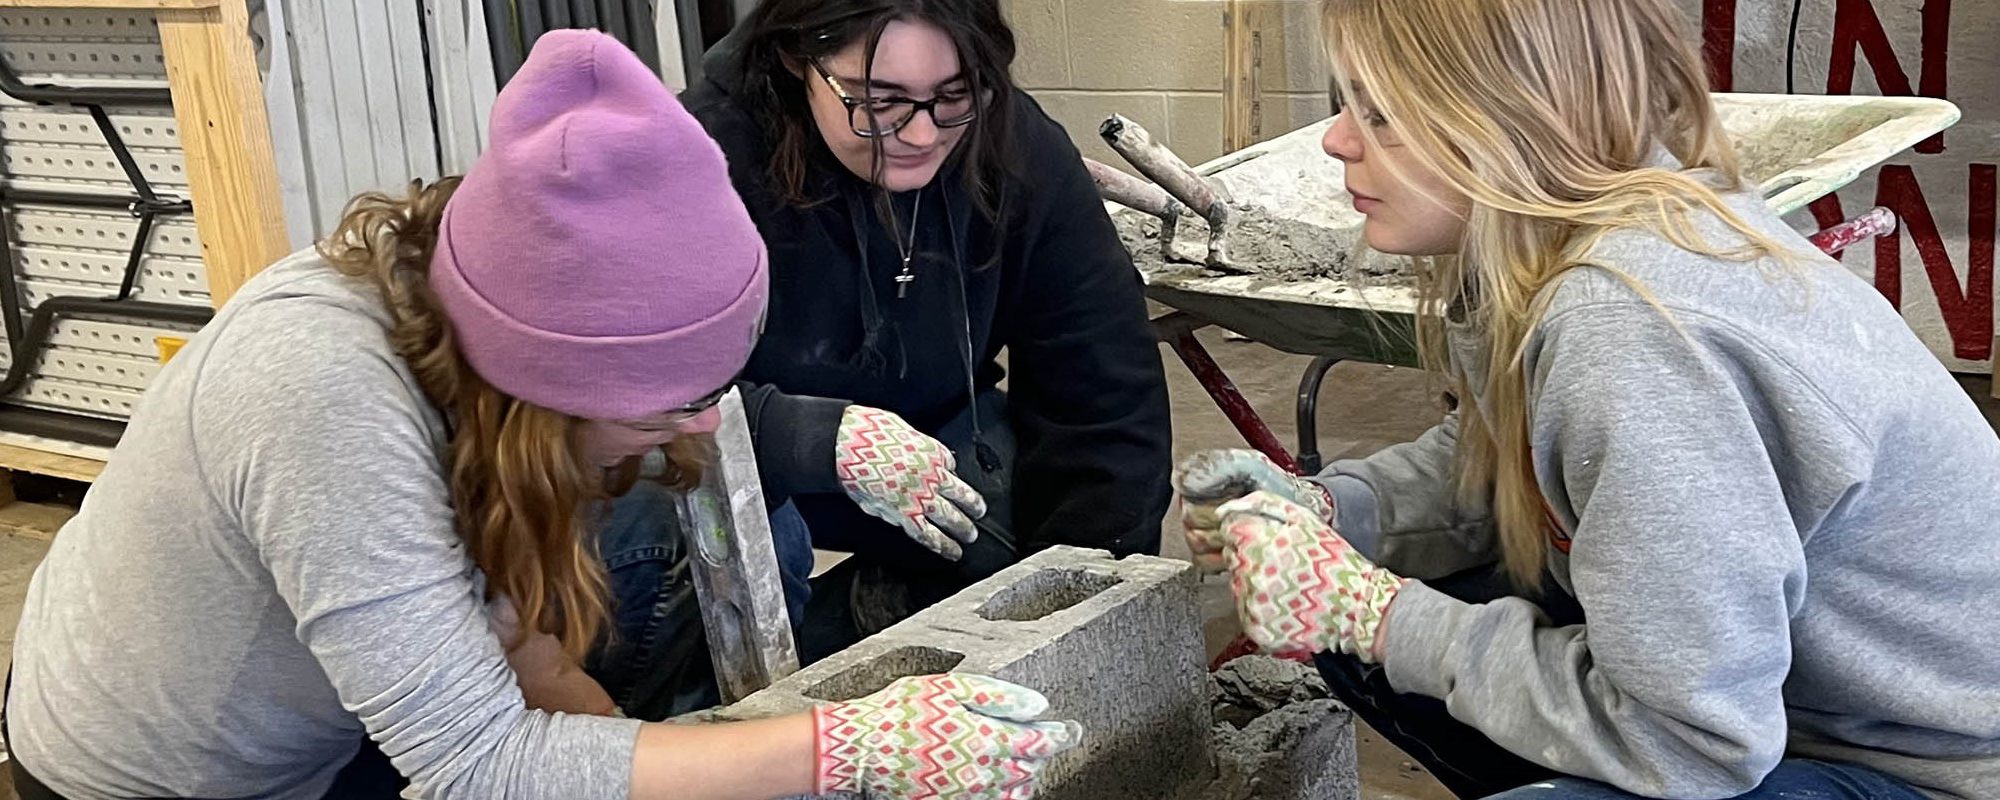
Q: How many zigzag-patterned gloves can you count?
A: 4